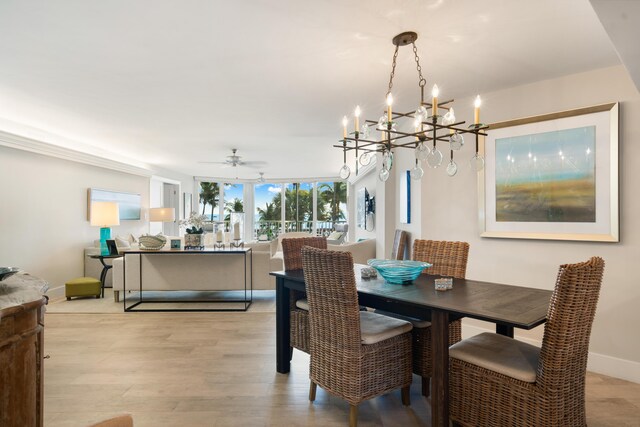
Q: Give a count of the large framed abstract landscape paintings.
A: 1